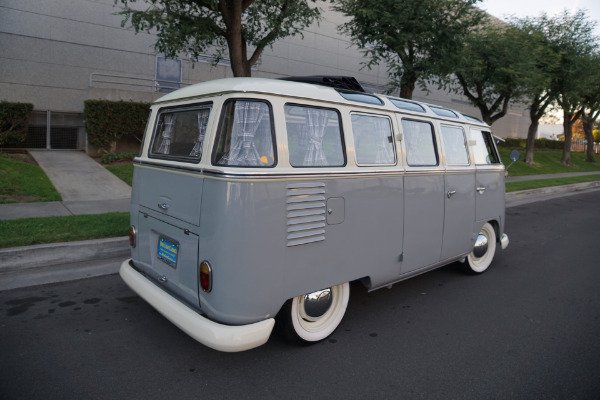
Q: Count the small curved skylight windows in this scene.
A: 4